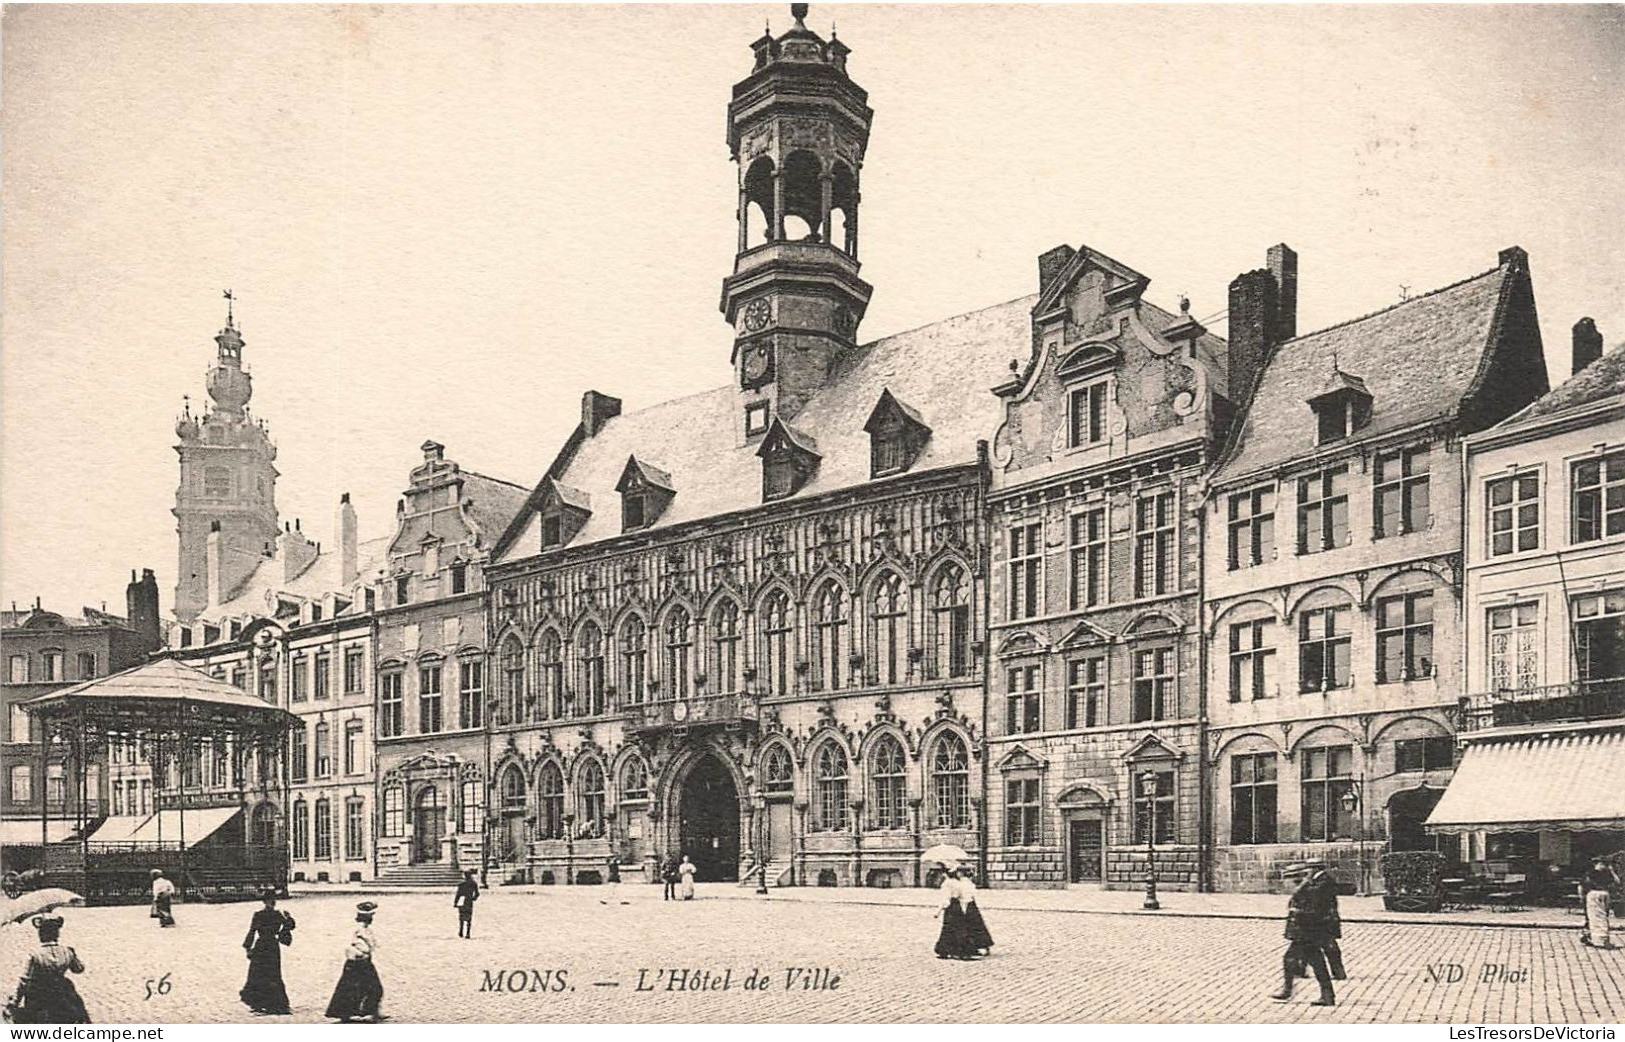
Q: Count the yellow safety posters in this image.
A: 0